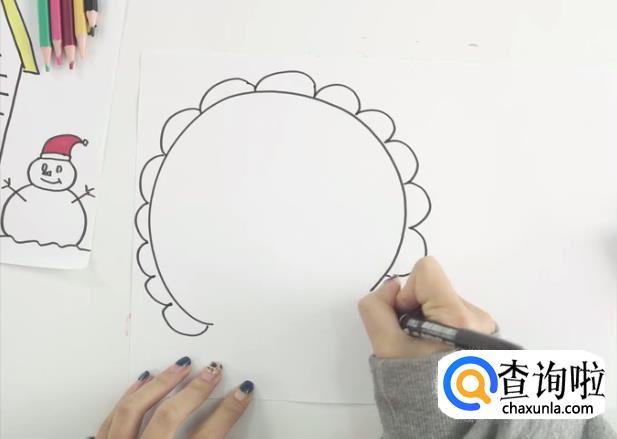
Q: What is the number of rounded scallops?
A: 13